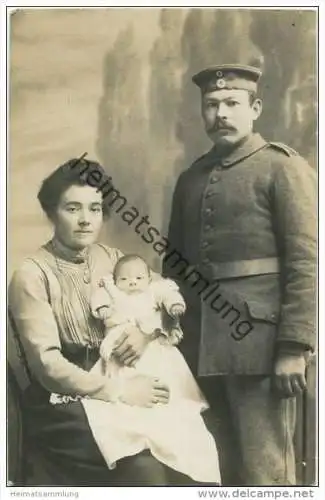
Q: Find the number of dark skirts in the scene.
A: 1